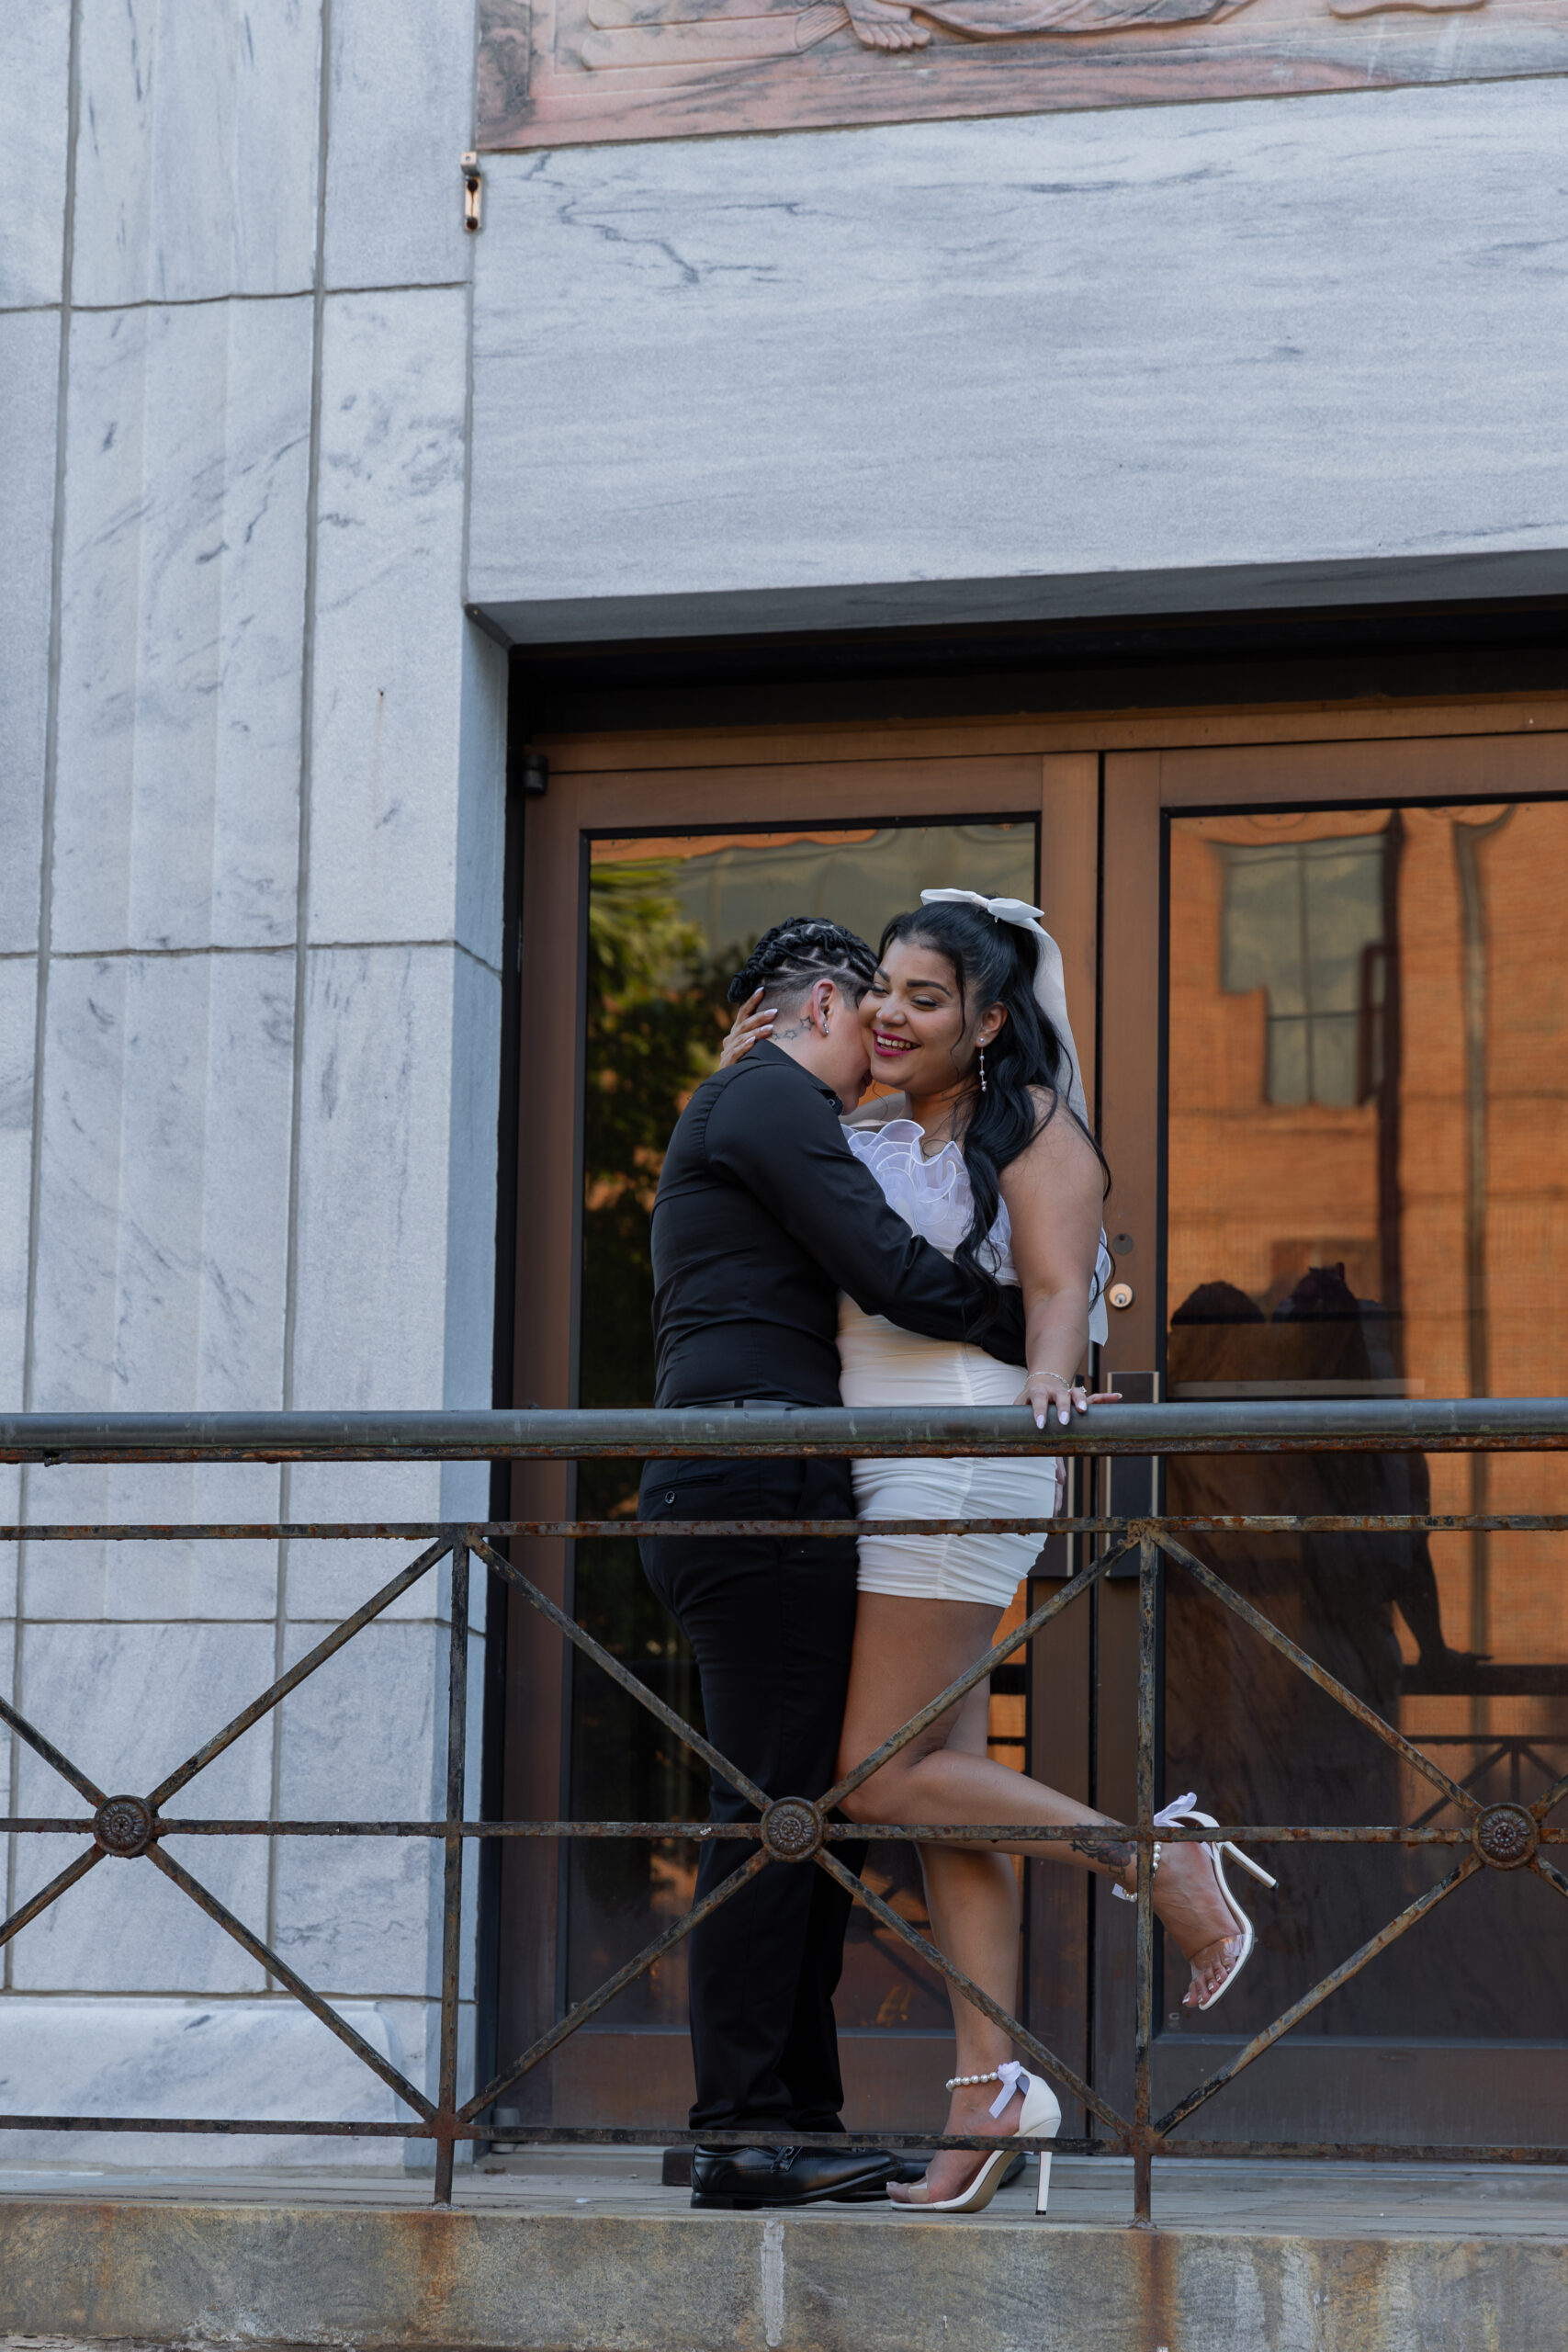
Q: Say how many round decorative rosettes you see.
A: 3